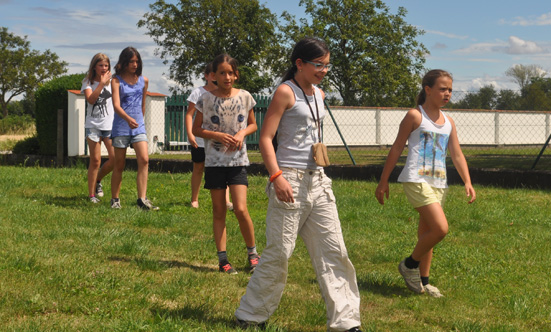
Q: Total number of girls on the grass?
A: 6